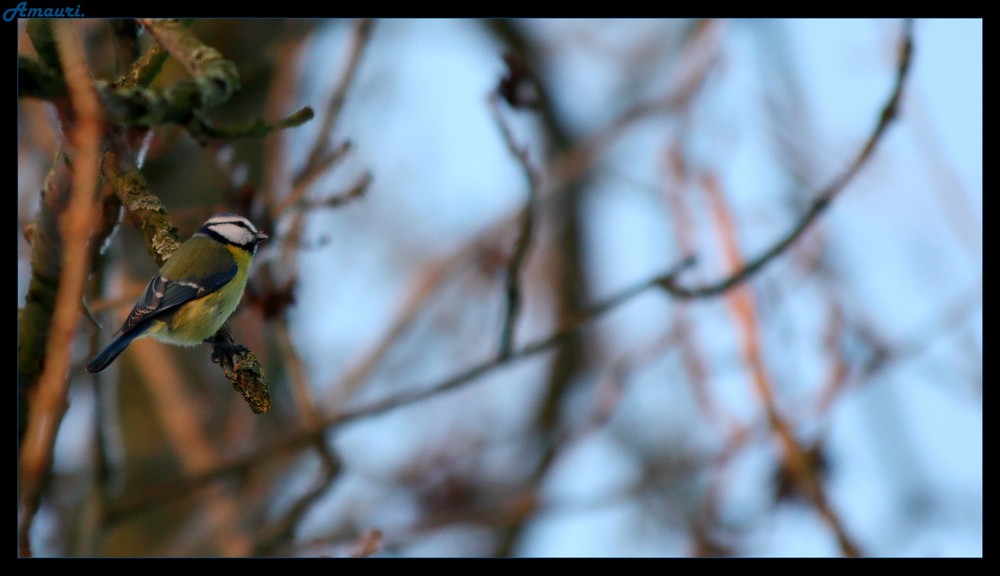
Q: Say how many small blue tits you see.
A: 1